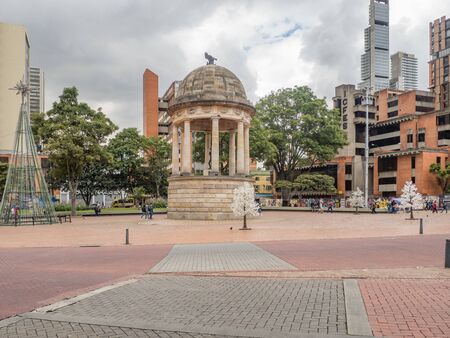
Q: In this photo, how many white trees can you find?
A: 3